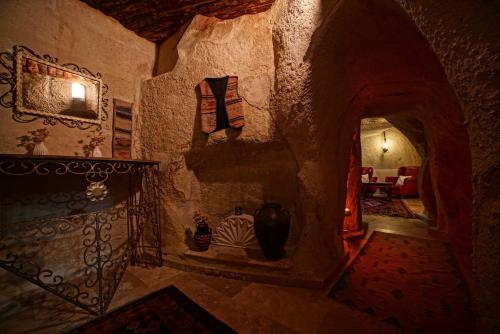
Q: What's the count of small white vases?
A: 2